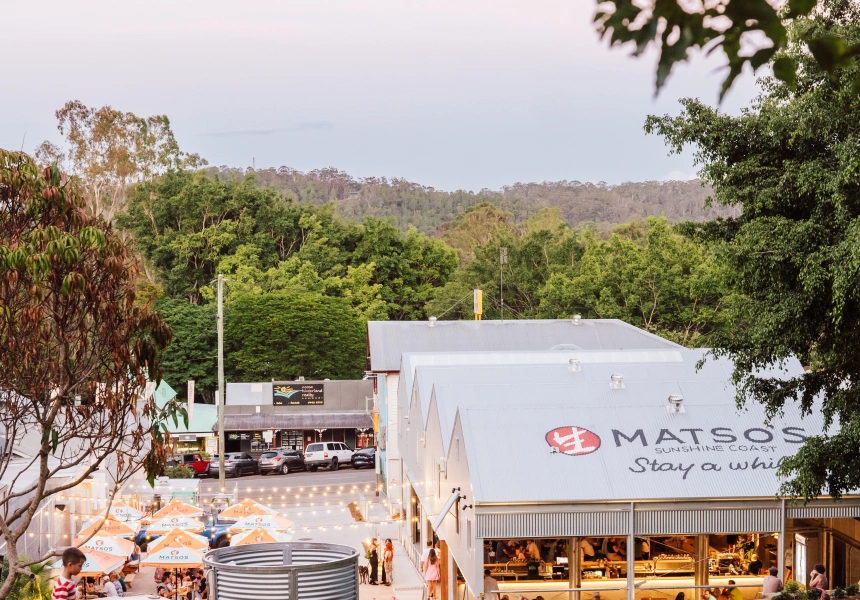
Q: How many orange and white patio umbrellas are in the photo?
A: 11